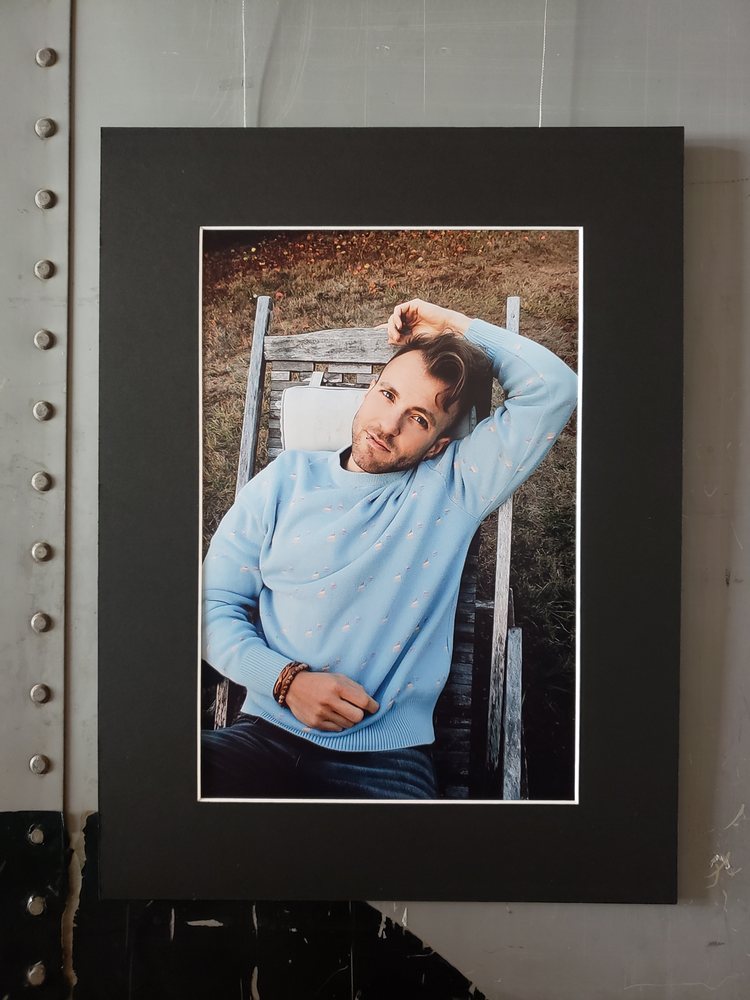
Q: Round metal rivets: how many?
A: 14